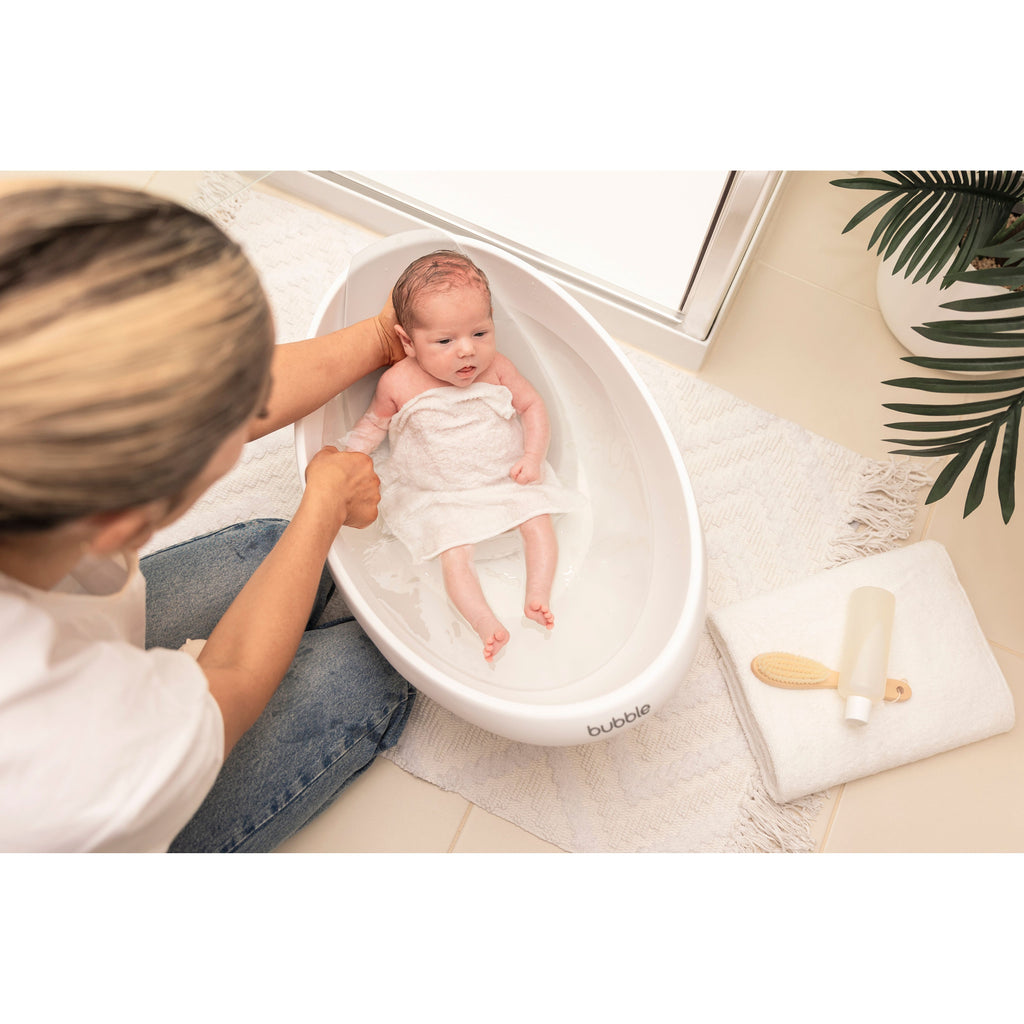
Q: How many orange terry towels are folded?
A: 0